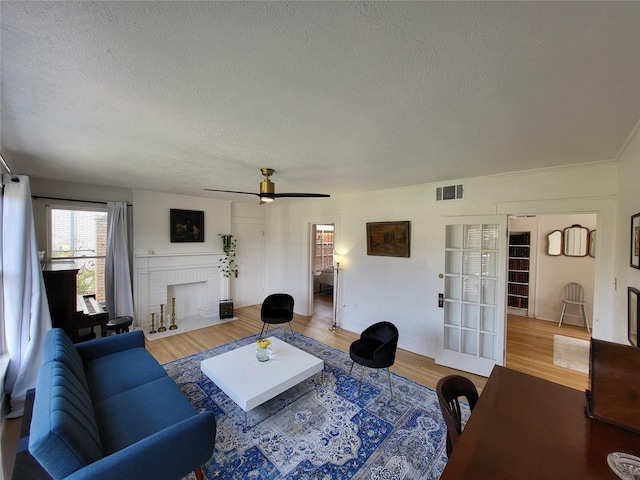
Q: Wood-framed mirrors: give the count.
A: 3